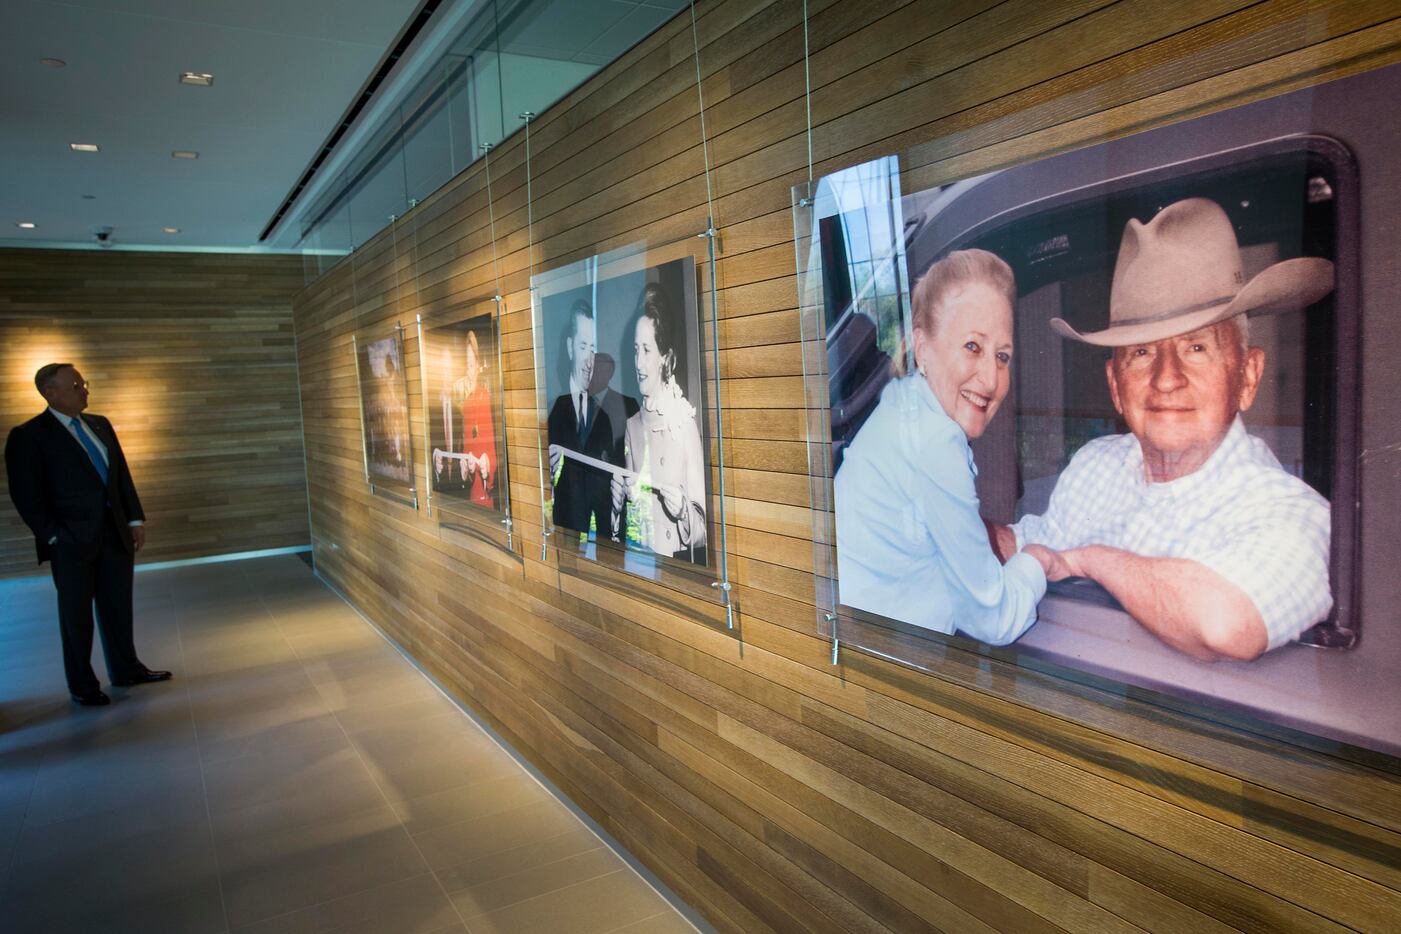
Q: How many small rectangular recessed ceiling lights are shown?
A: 5